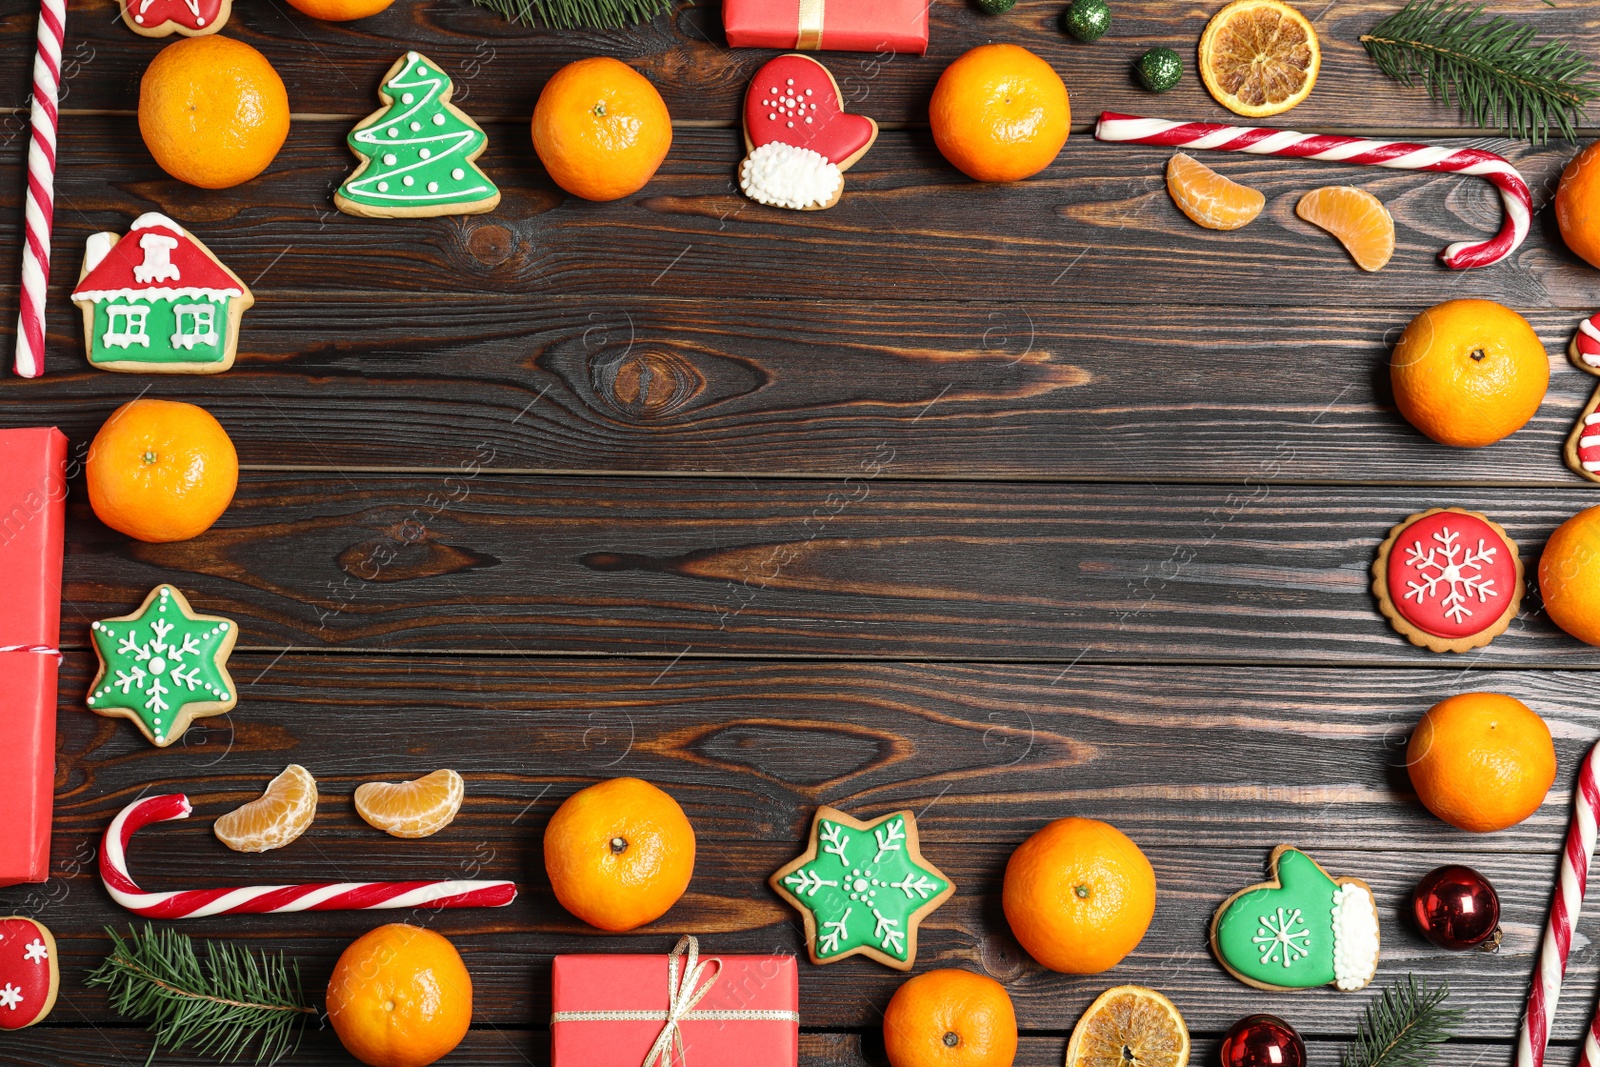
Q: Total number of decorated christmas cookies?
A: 10